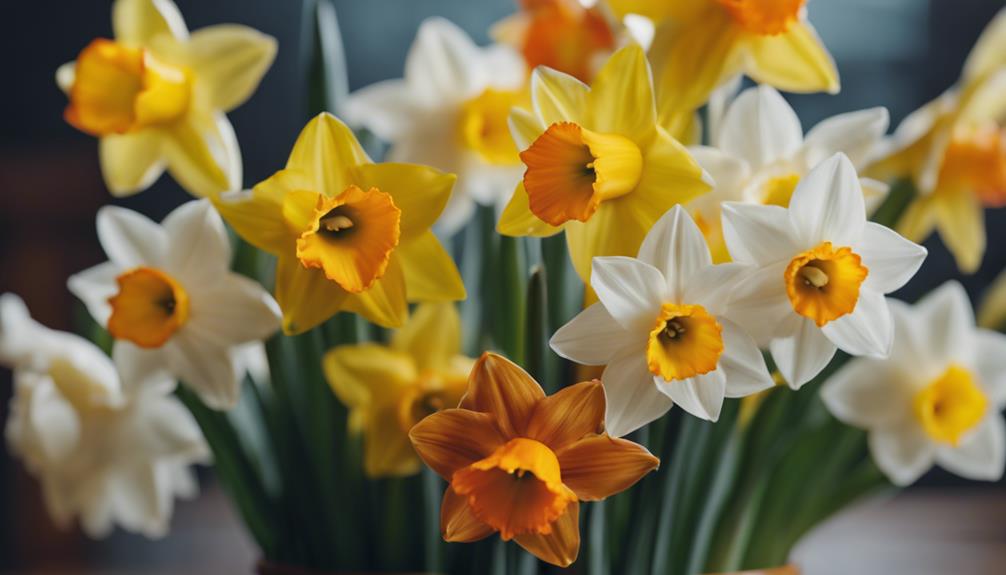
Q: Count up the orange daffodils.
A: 1